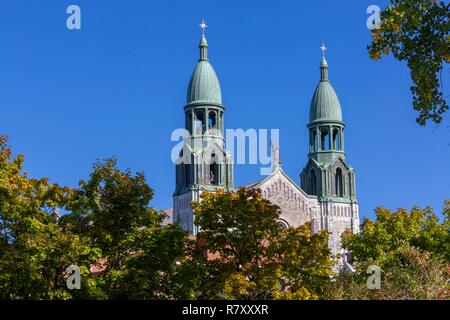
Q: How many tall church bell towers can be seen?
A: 2